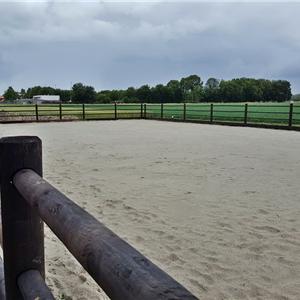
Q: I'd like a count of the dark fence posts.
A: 12